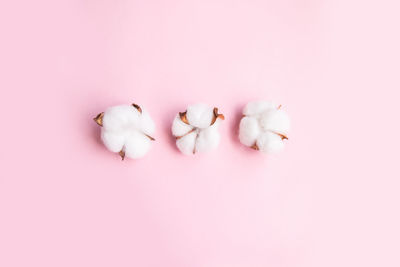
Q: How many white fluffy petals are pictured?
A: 12